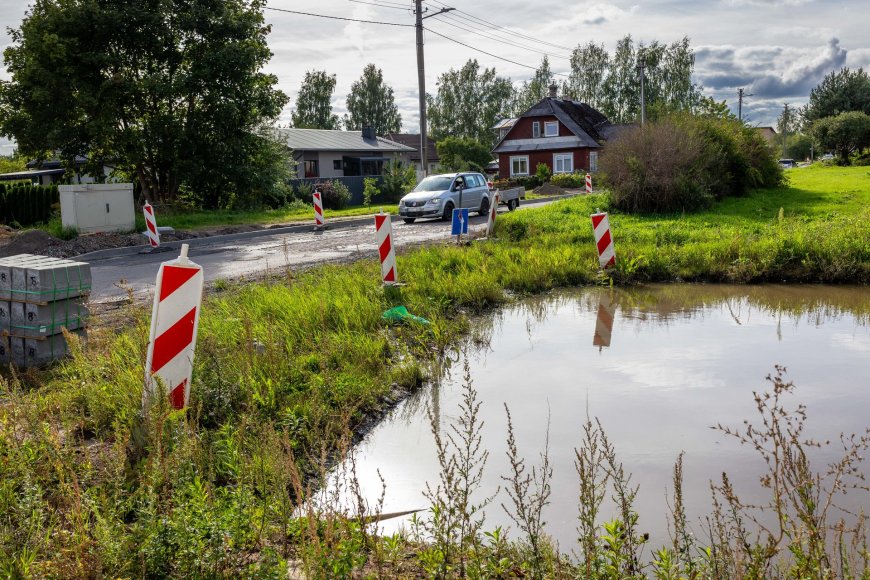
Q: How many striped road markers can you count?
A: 7